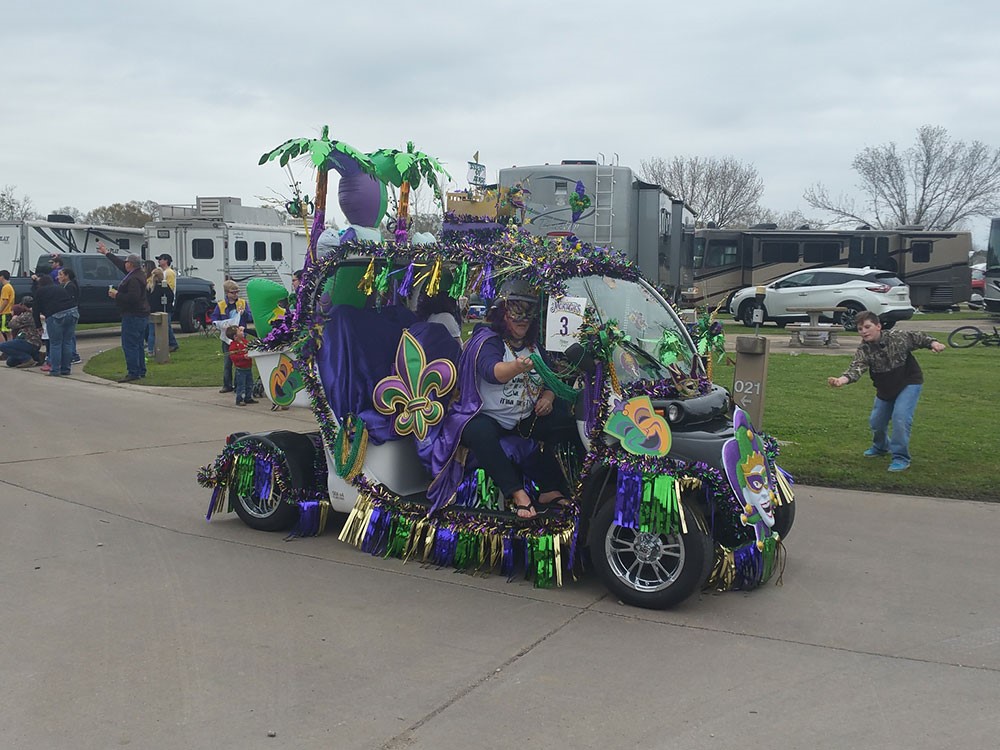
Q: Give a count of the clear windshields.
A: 1